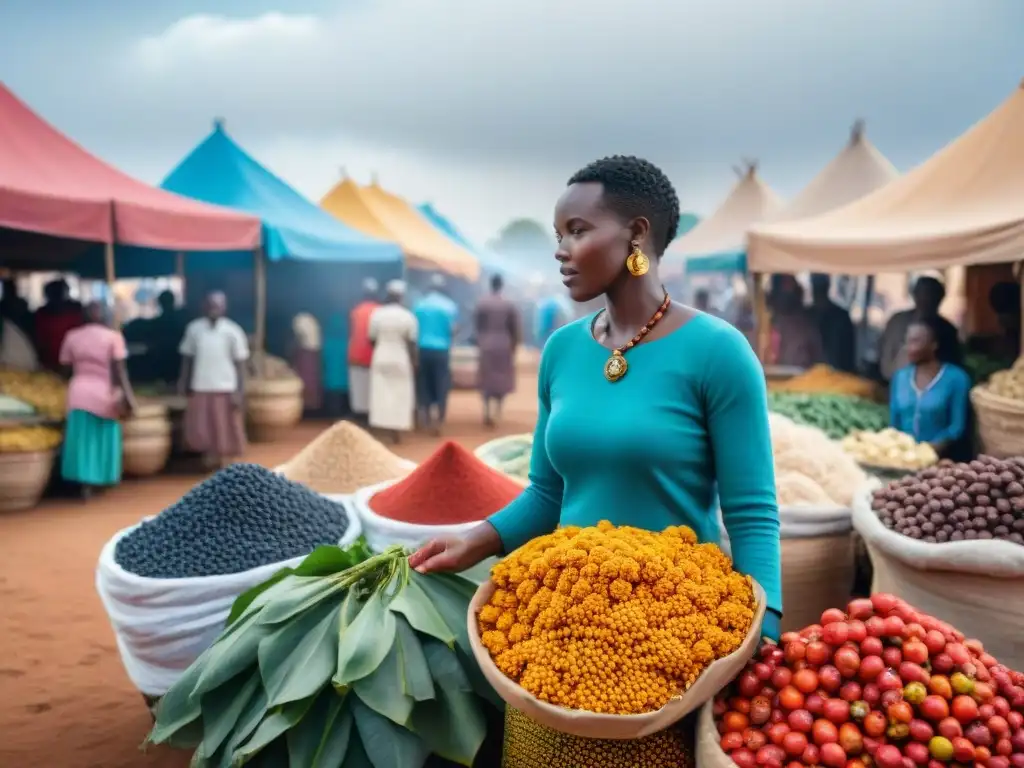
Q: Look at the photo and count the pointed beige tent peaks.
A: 3